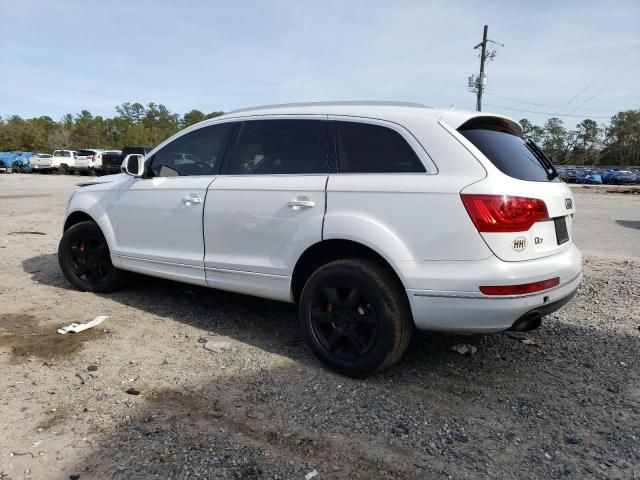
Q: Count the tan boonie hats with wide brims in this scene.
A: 0